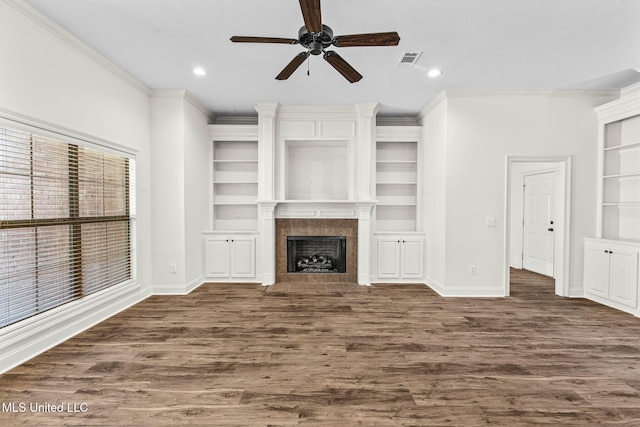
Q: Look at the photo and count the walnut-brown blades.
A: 5